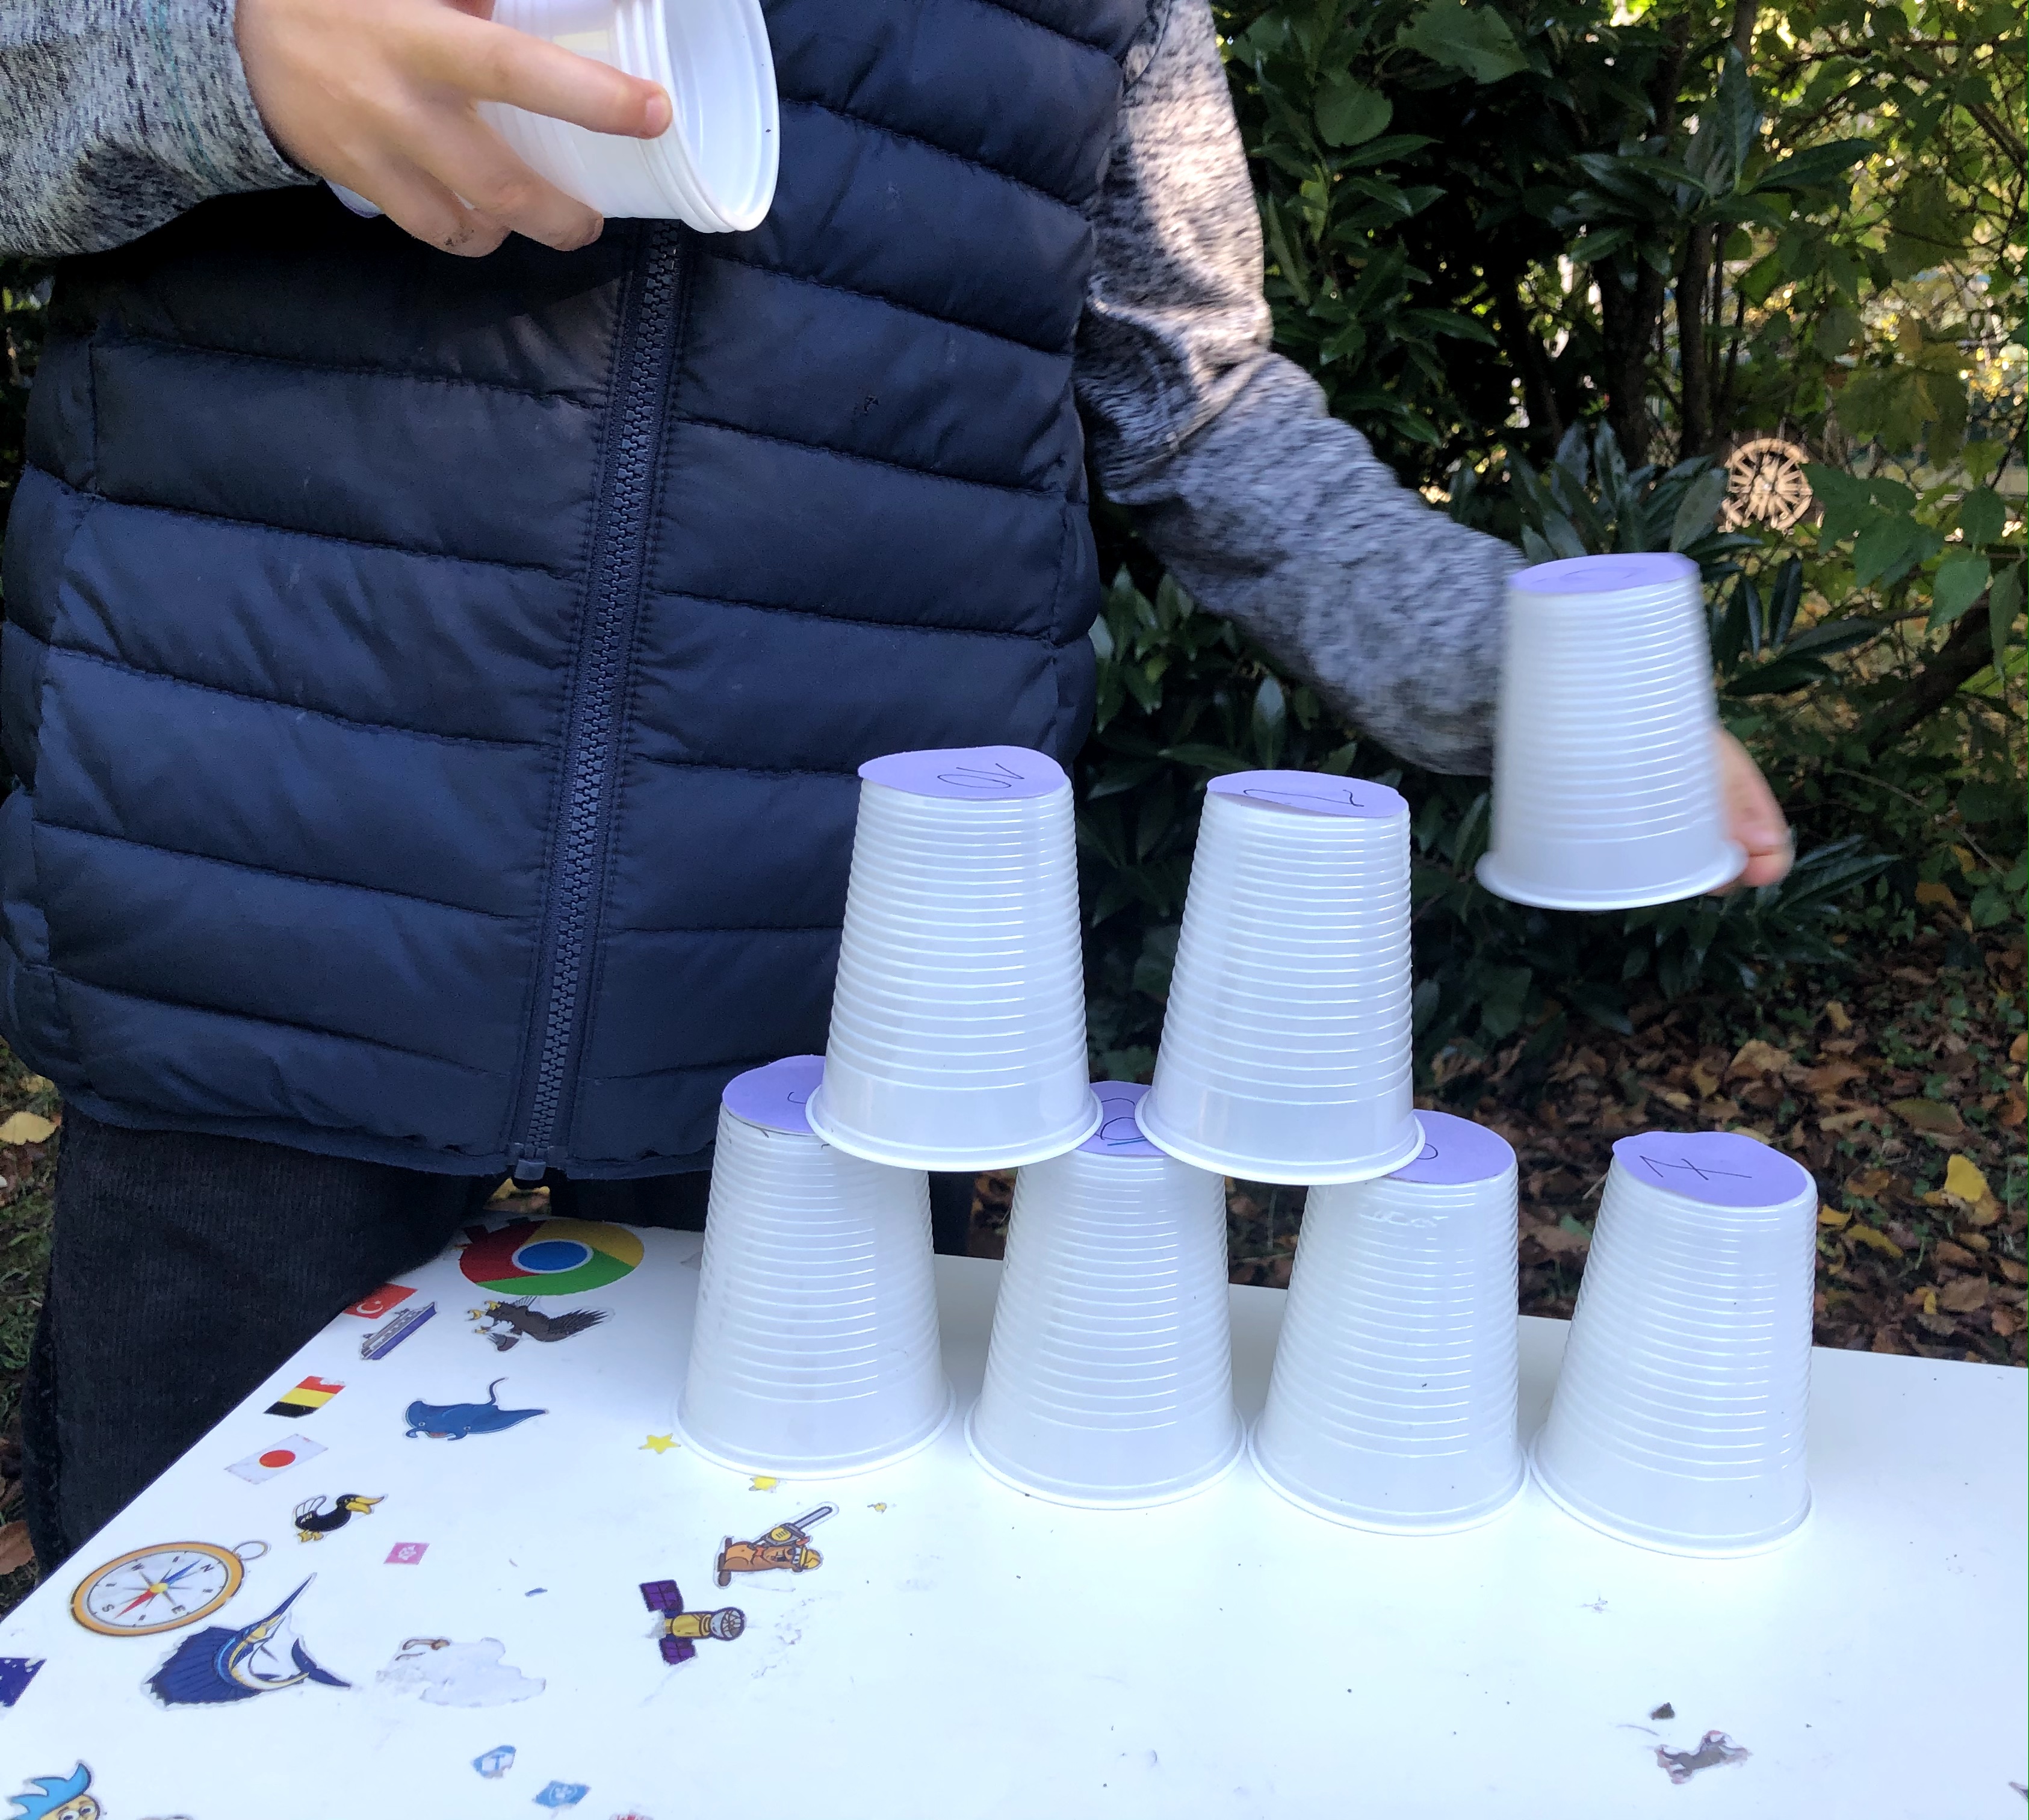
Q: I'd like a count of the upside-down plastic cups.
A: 7